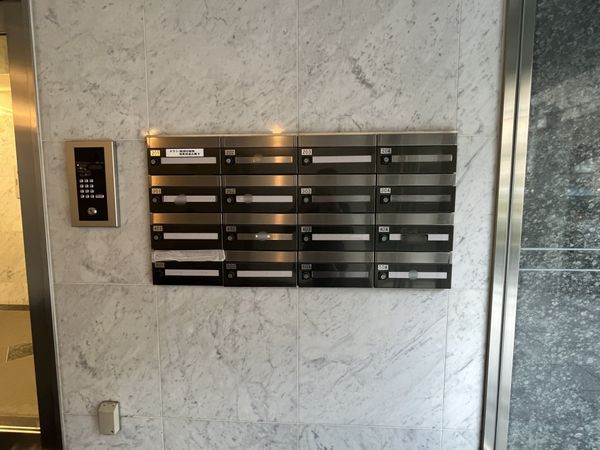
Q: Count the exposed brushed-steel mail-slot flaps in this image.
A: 15